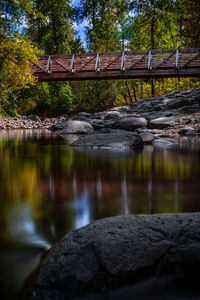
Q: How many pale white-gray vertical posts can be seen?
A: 6